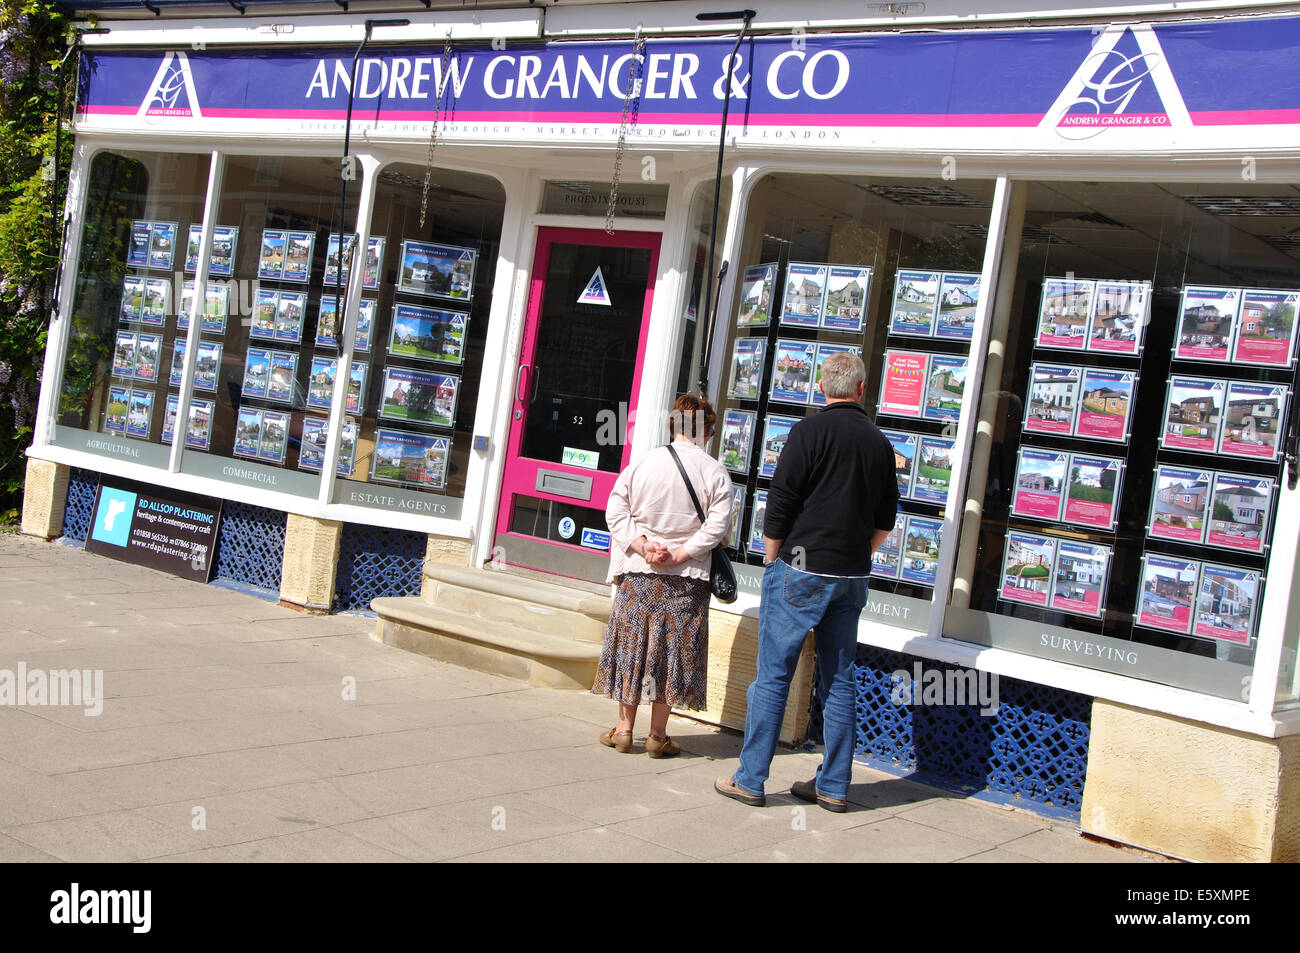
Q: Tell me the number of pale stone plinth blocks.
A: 5